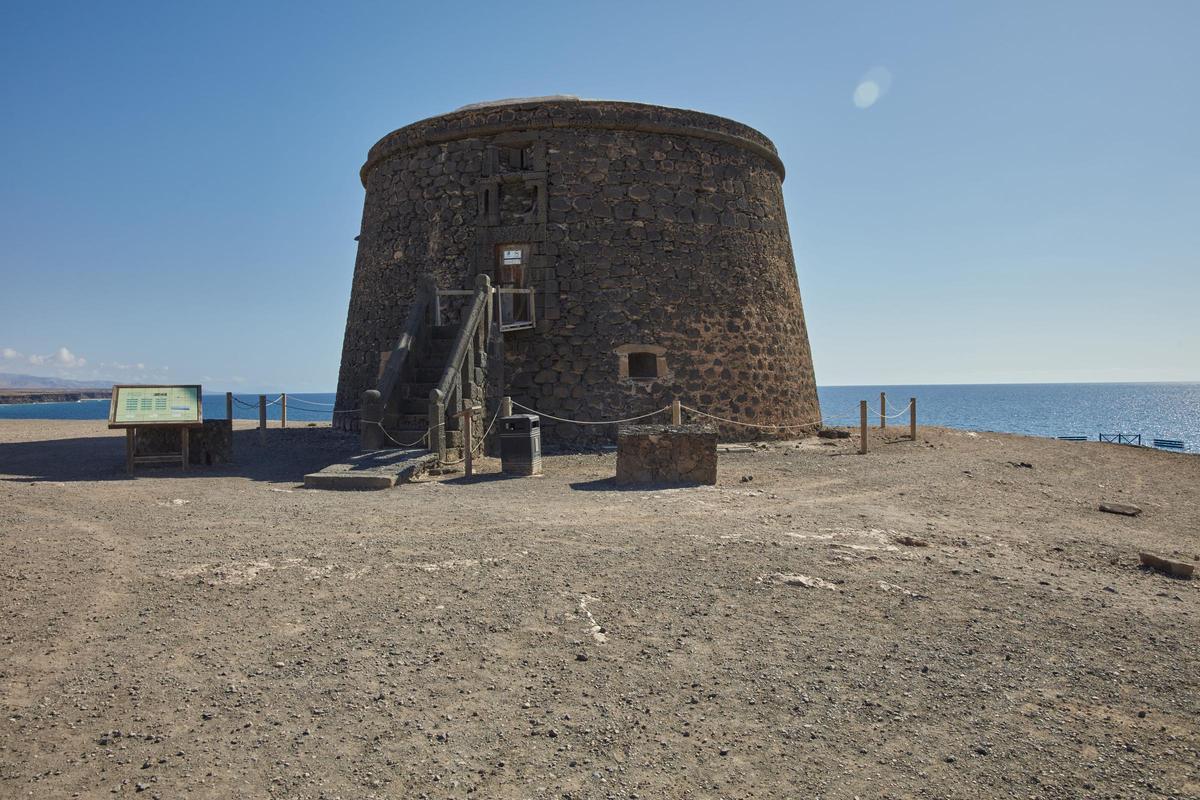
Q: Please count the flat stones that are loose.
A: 2